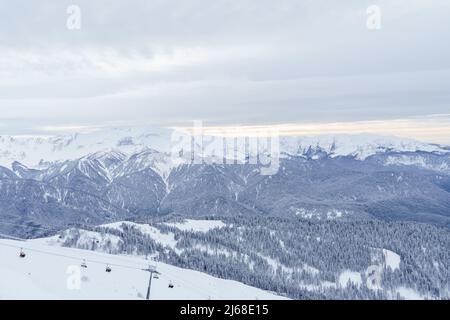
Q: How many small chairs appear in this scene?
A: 5